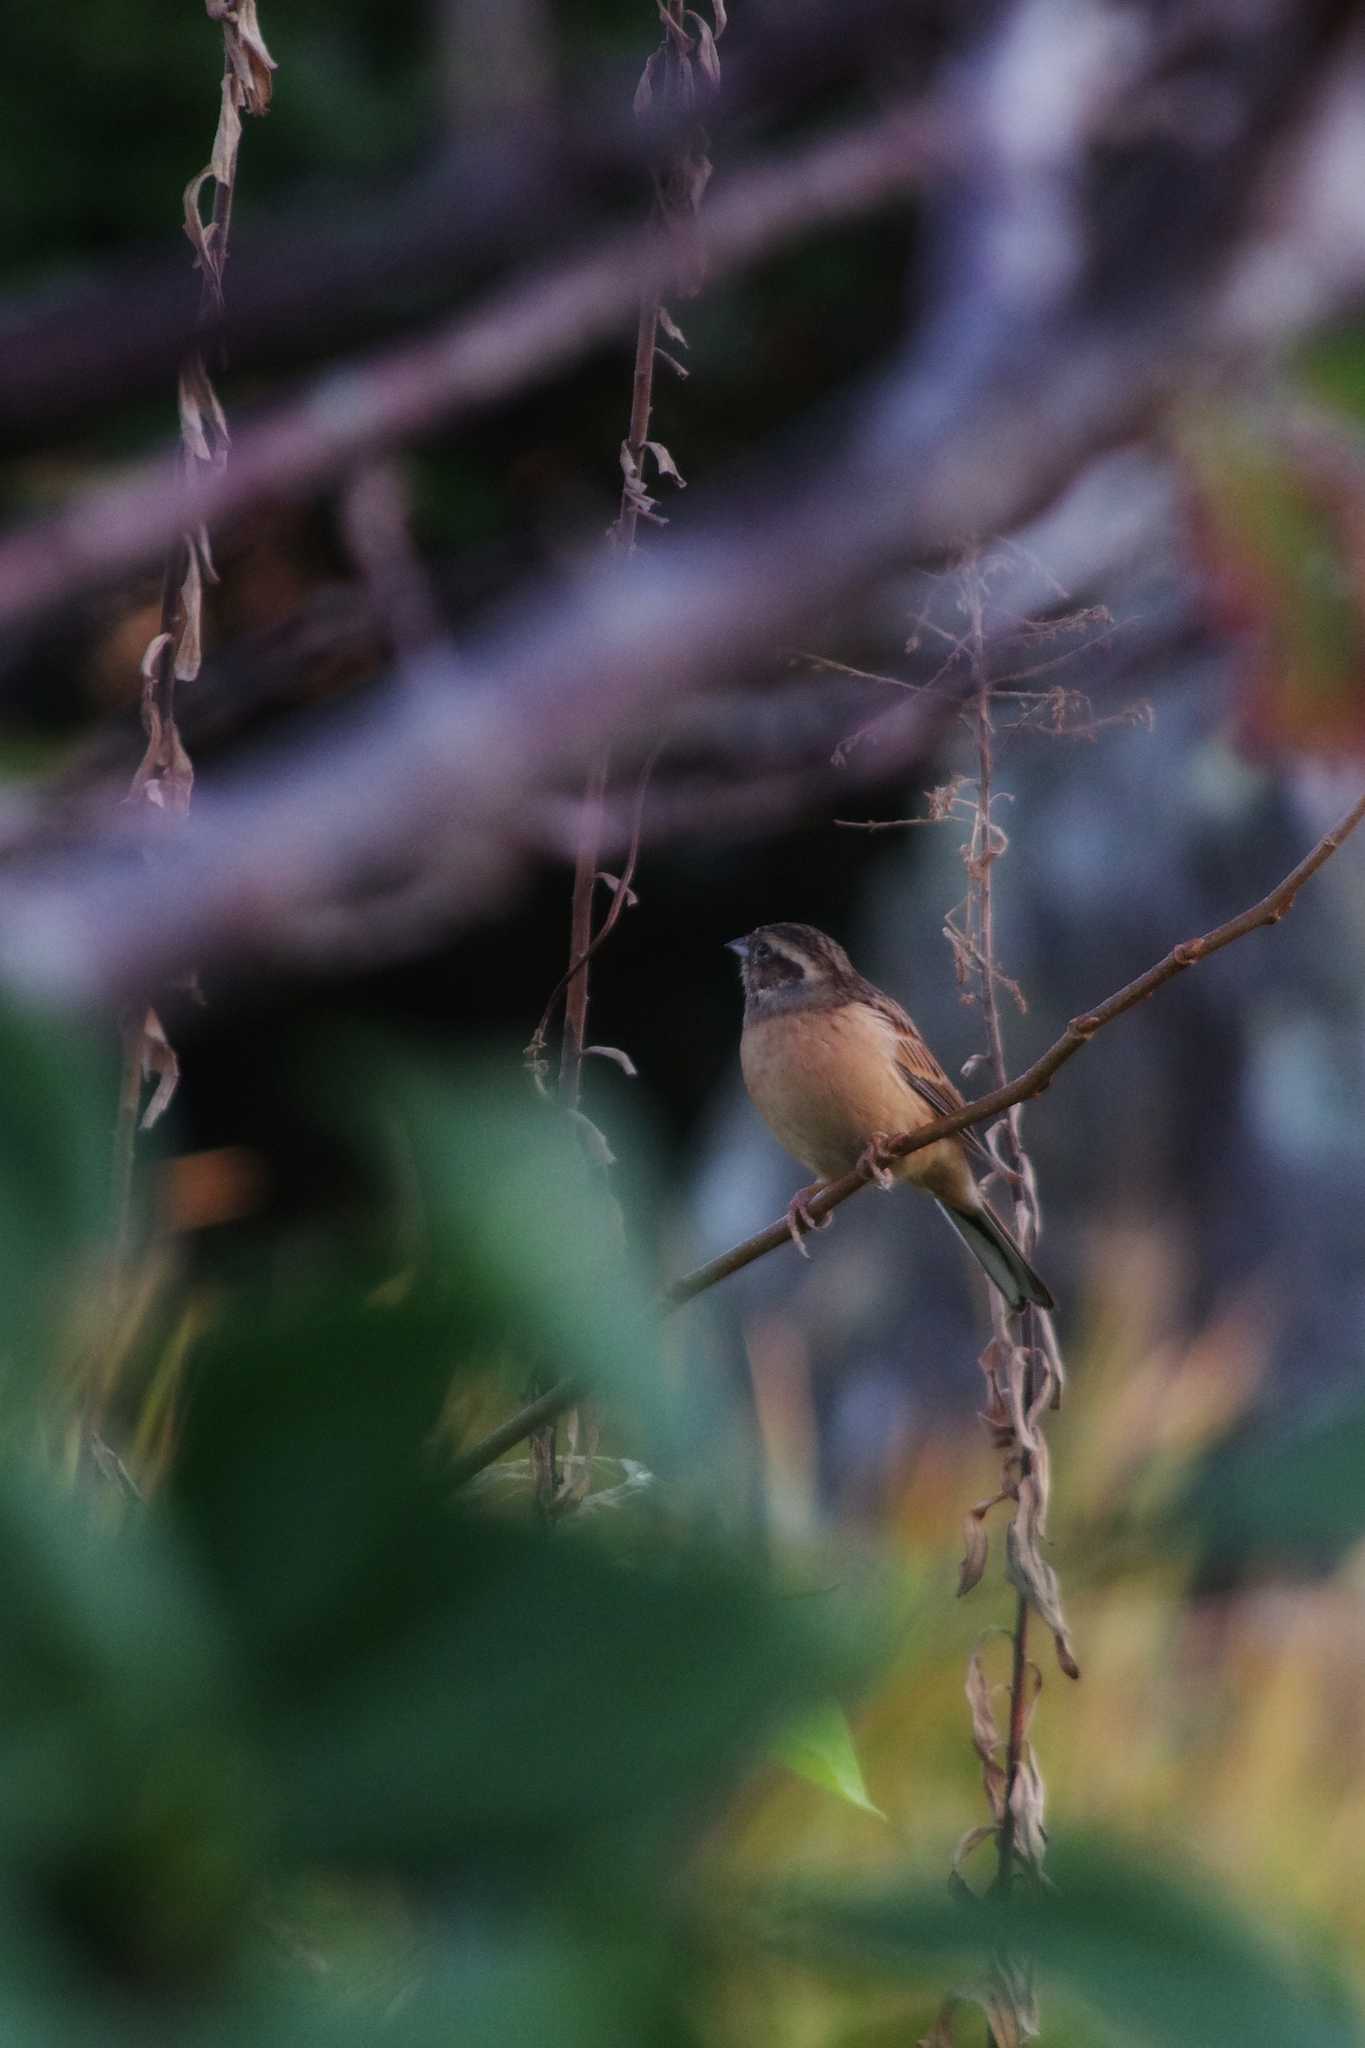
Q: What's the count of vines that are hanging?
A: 3